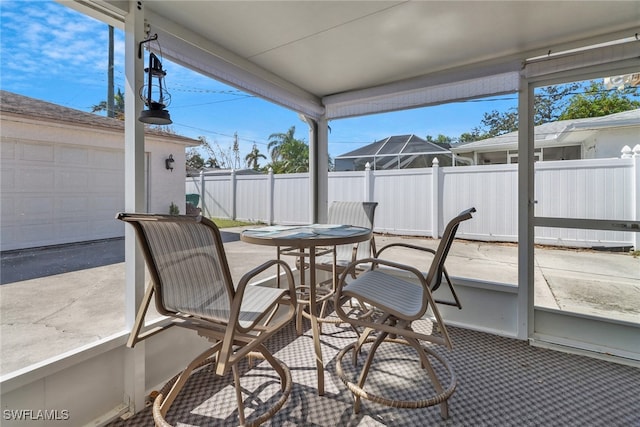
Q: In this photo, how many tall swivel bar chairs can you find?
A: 3